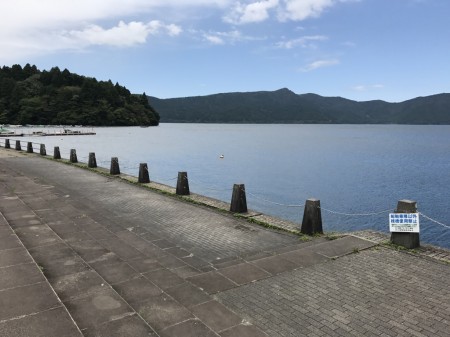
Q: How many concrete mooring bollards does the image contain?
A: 13